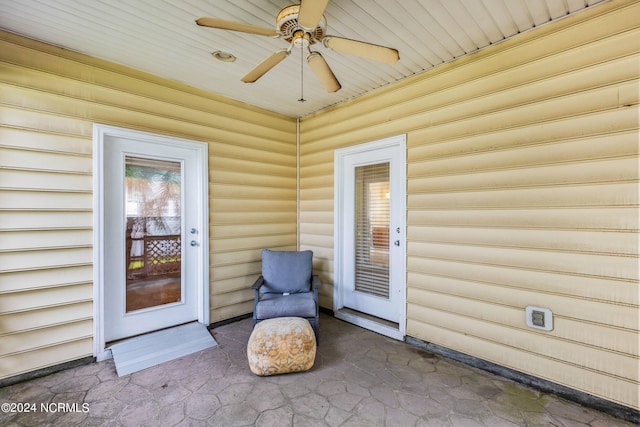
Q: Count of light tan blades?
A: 5